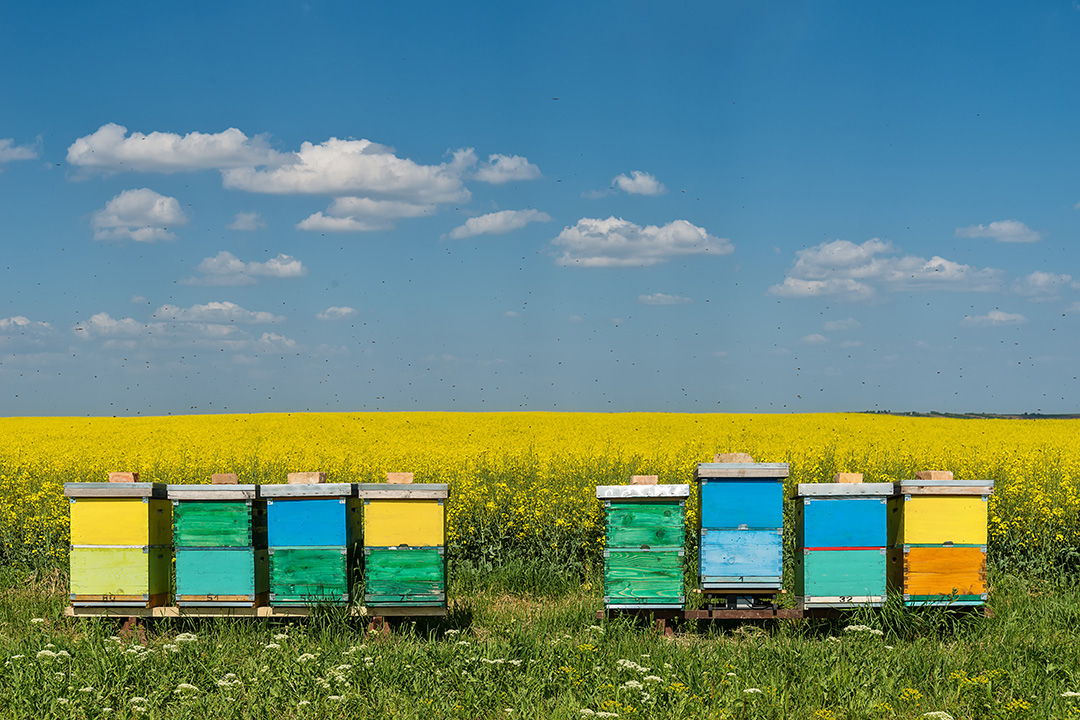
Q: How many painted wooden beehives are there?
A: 8